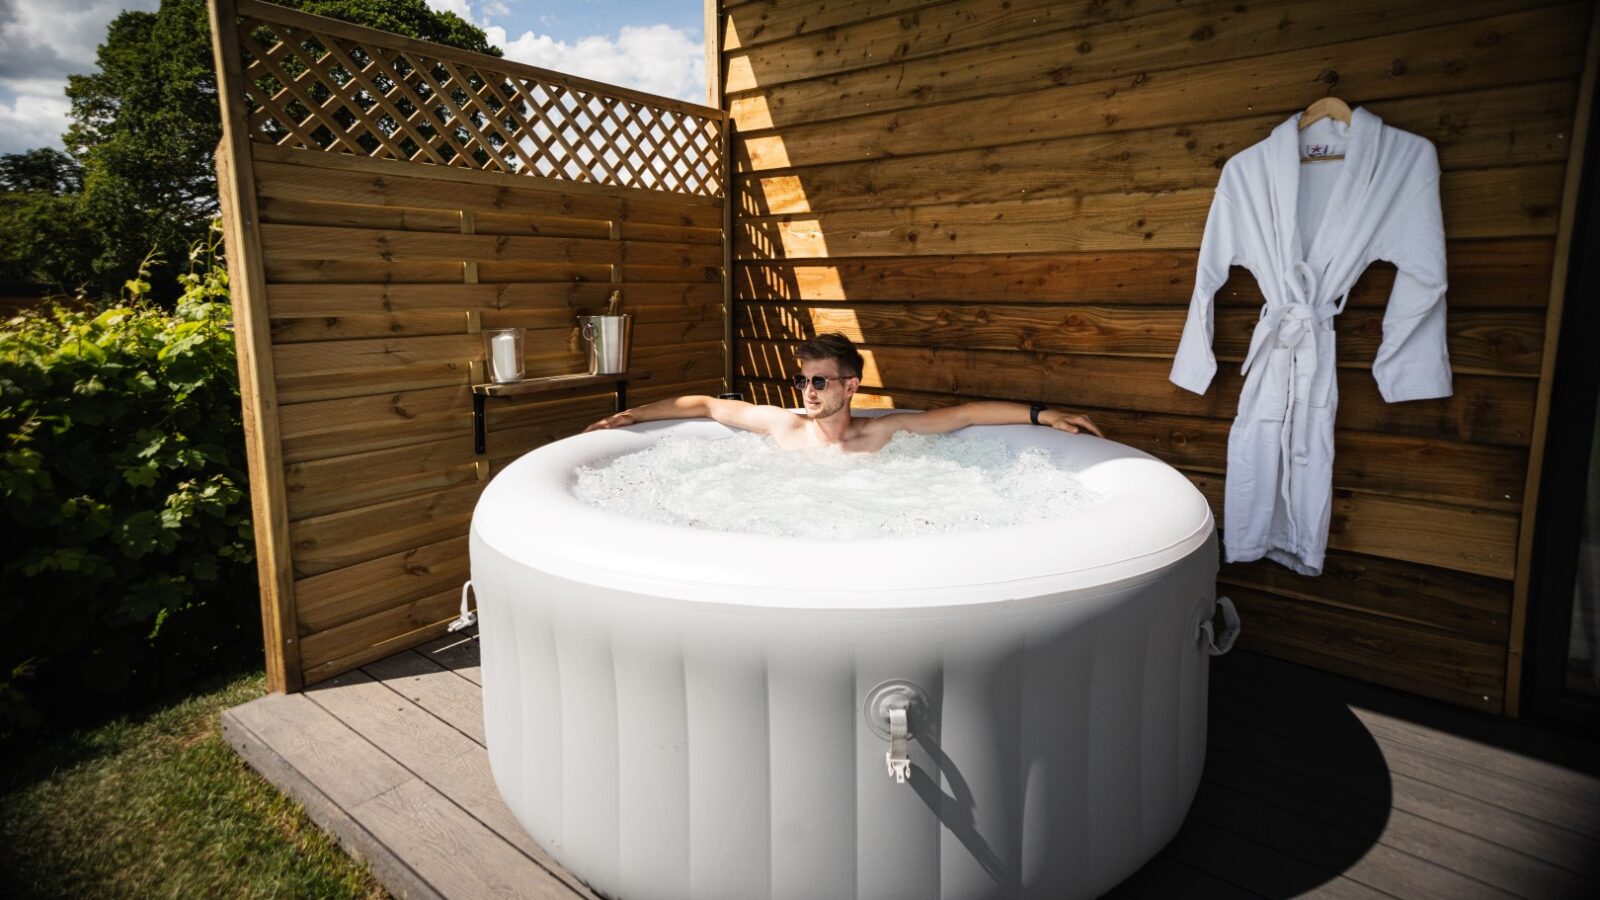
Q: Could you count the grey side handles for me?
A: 3